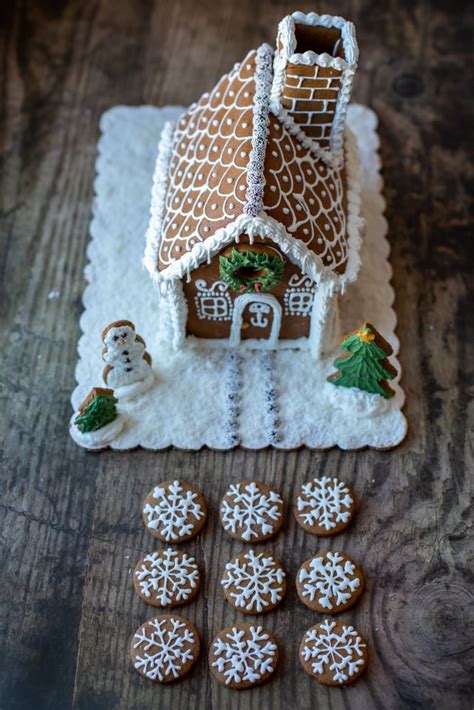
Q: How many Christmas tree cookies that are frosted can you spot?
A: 2